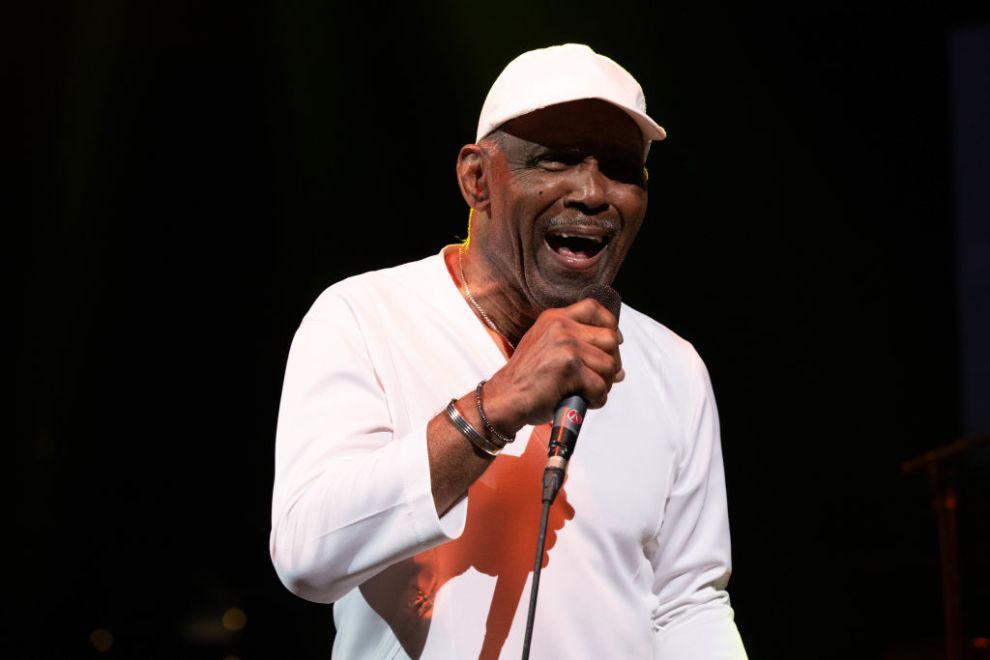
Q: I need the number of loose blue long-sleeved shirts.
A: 0